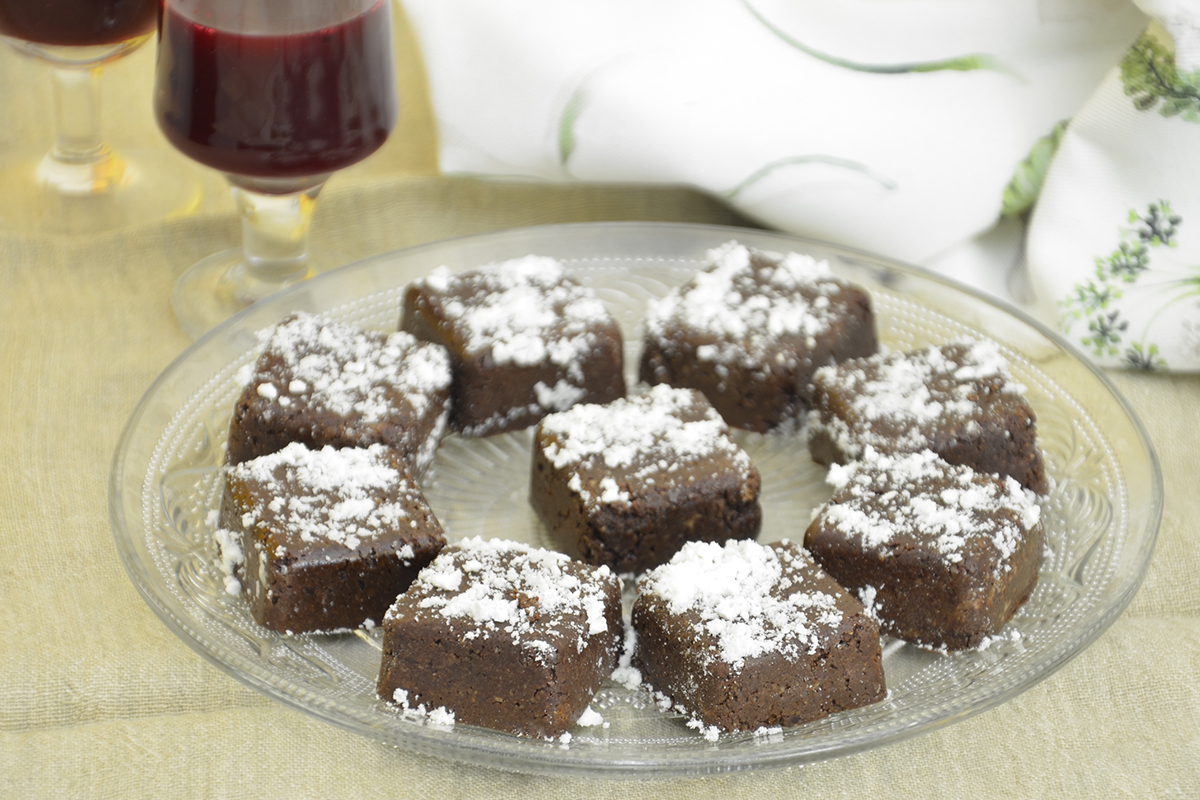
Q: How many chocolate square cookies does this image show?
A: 9